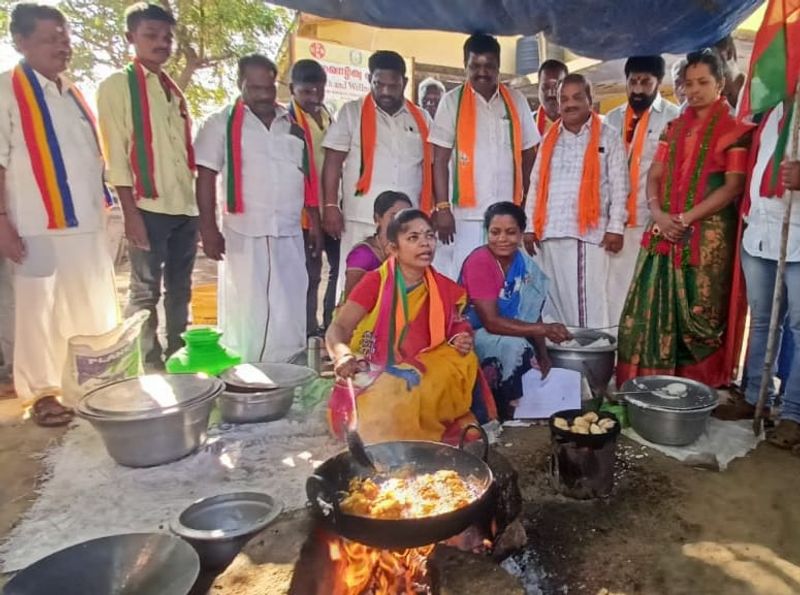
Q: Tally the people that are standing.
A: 14